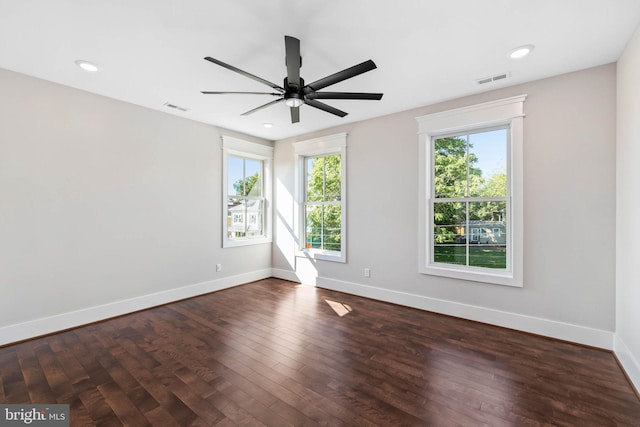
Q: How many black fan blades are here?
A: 8